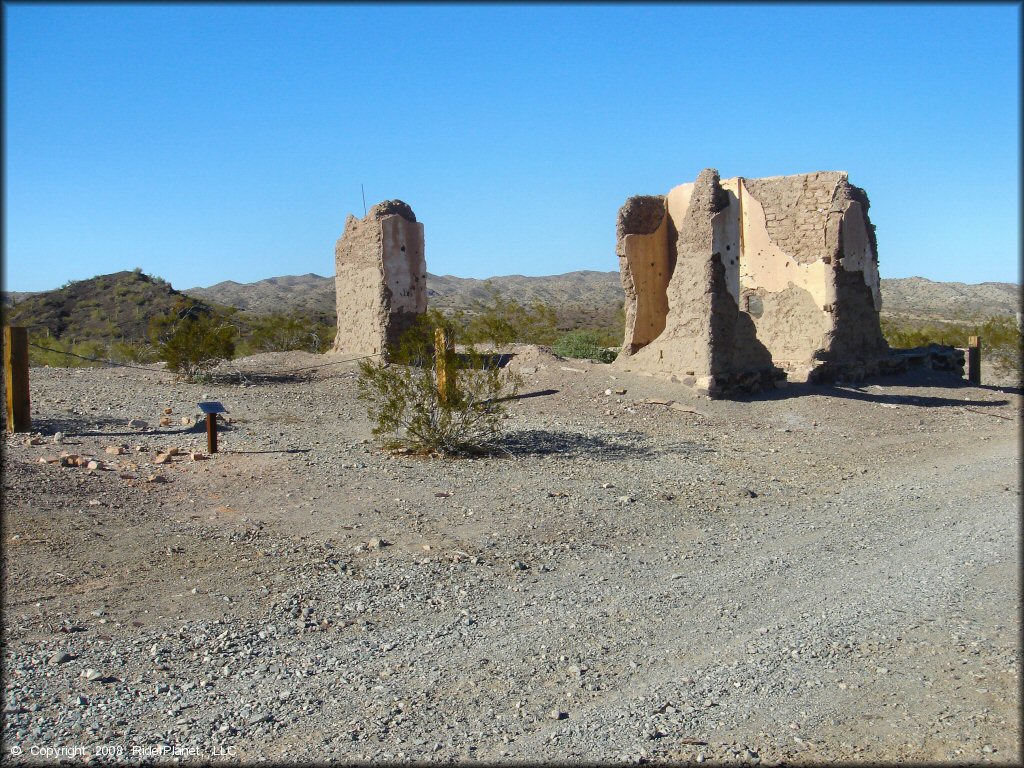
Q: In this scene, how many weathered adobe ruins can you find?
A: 2